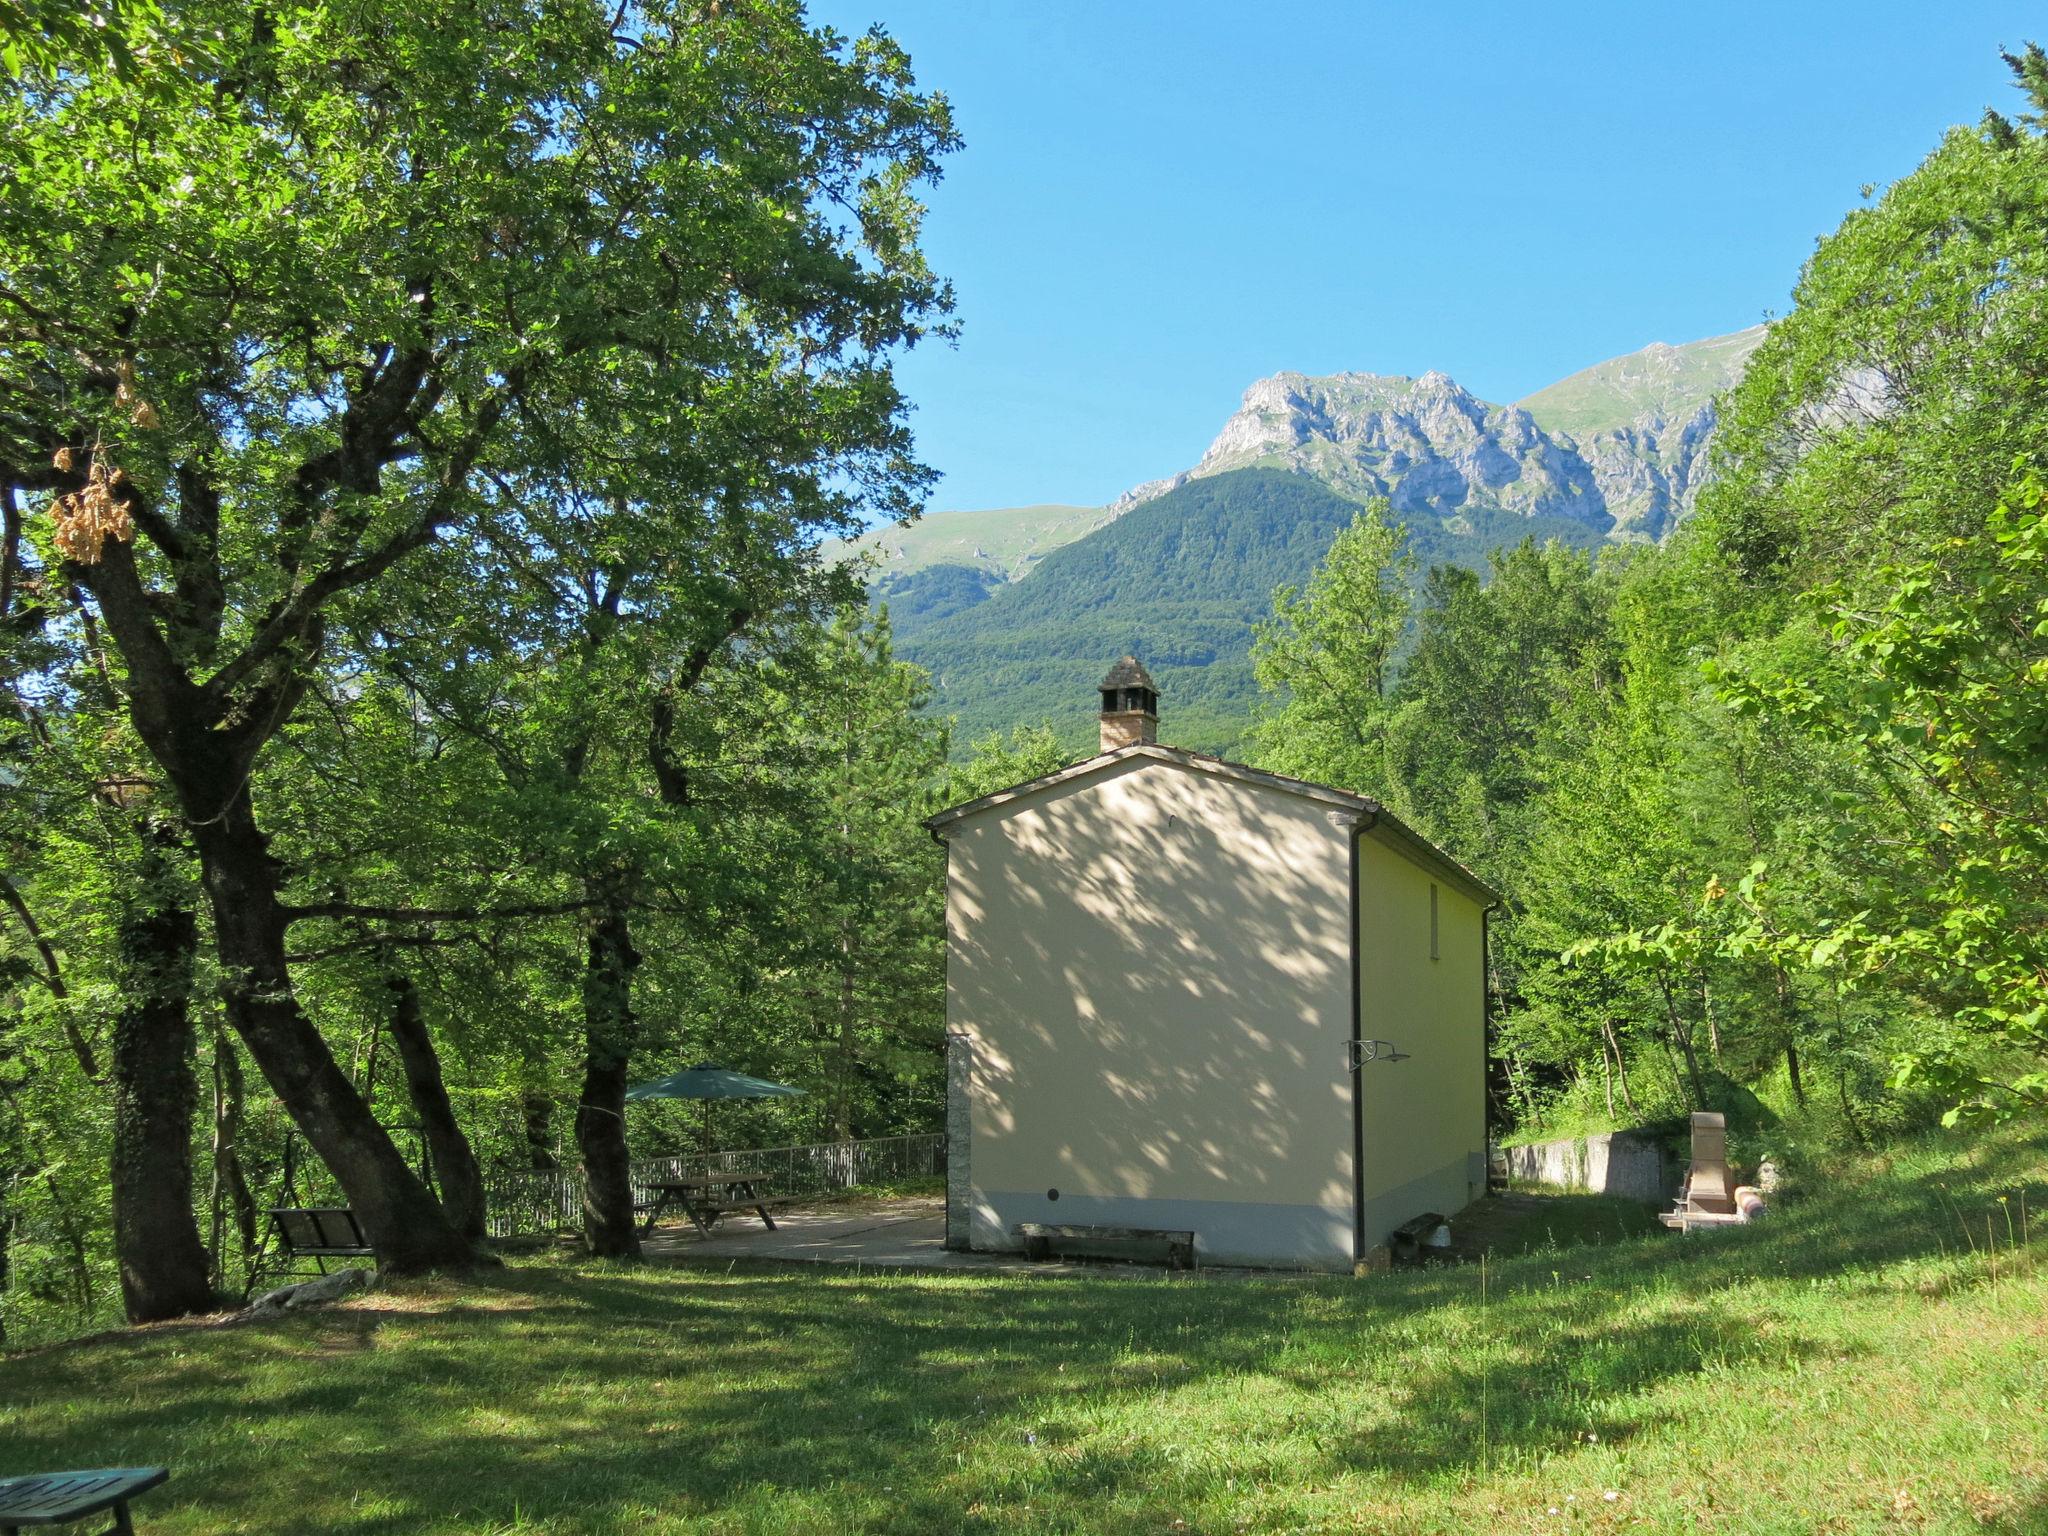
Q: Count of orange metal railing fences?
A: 0